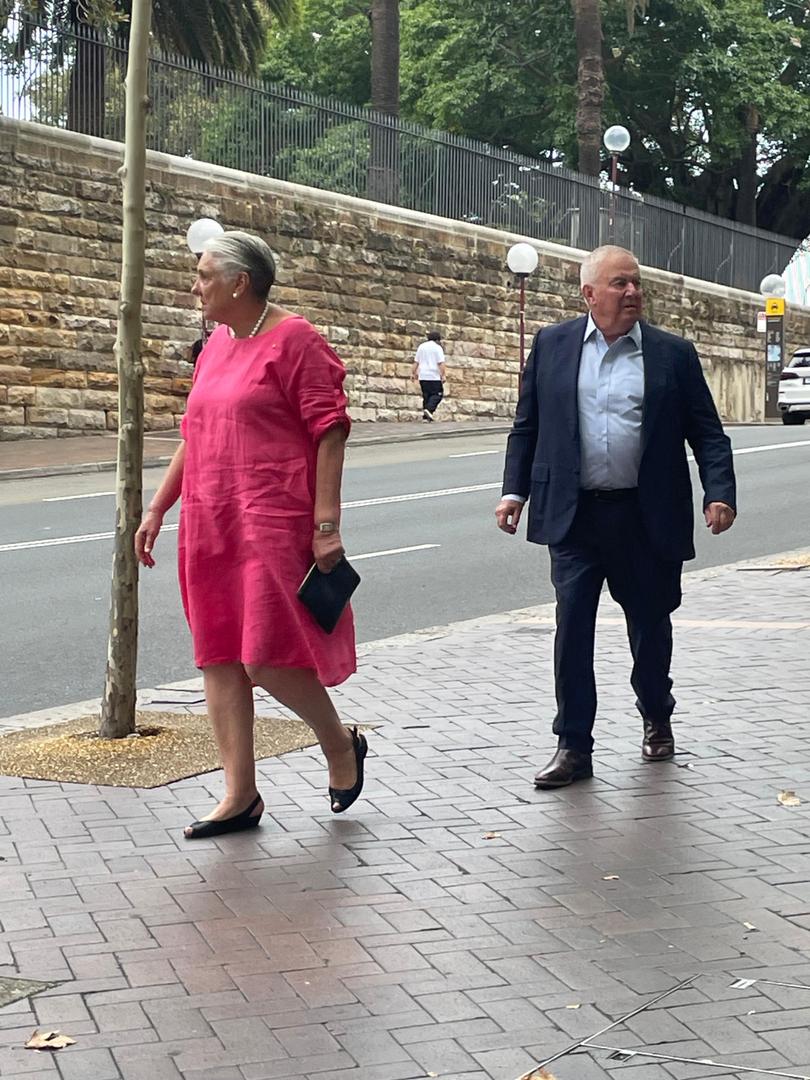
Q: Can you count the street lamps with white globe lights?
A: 4